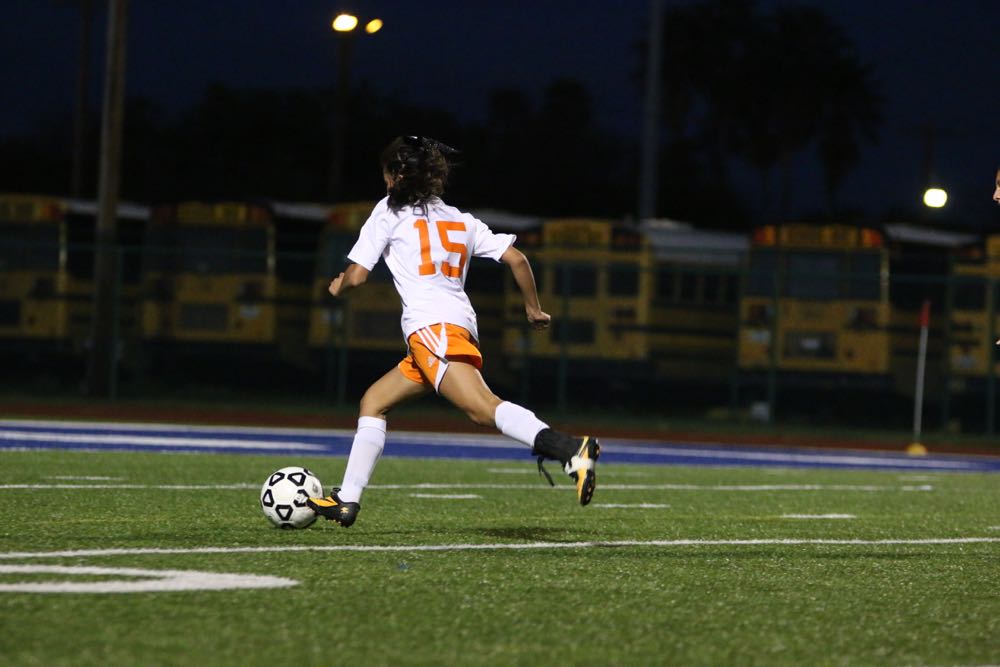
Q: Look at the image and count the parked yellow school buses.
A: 6